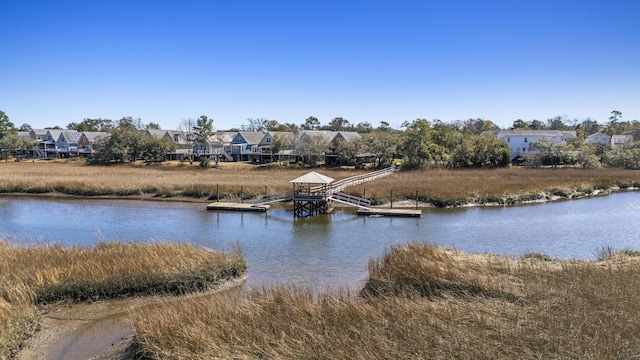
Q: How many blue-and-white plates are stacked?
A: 0